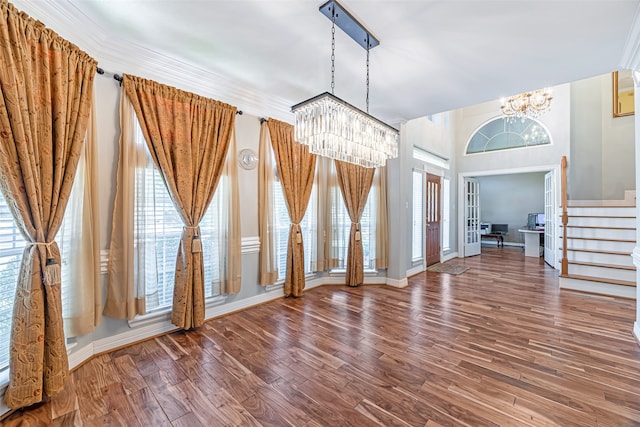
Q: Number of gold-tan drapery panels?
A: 4